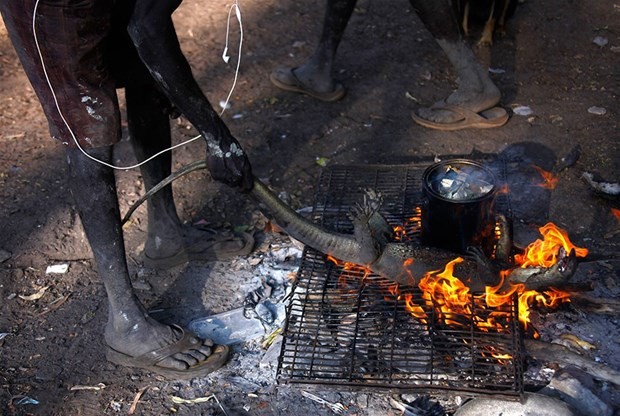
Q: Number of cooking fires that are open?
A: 1